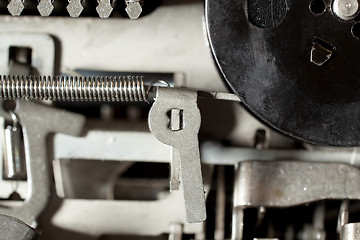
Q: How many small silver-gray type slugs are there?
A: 5